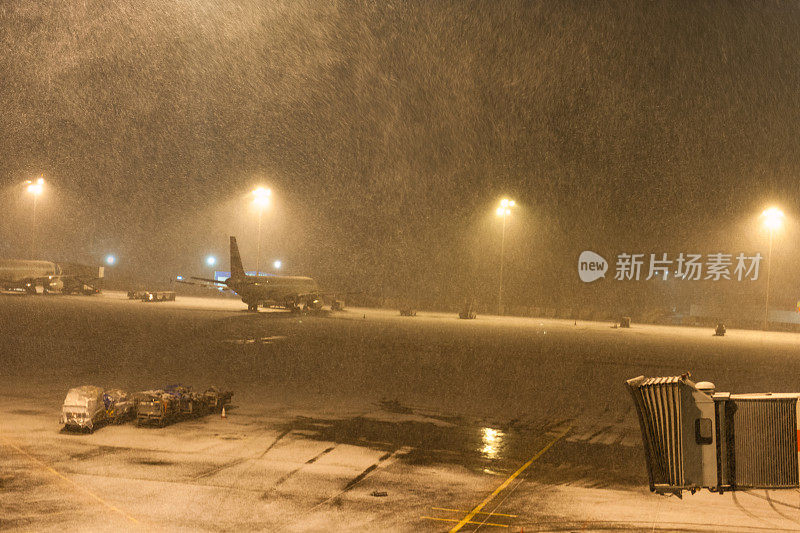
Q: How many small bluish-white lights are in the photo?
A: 3